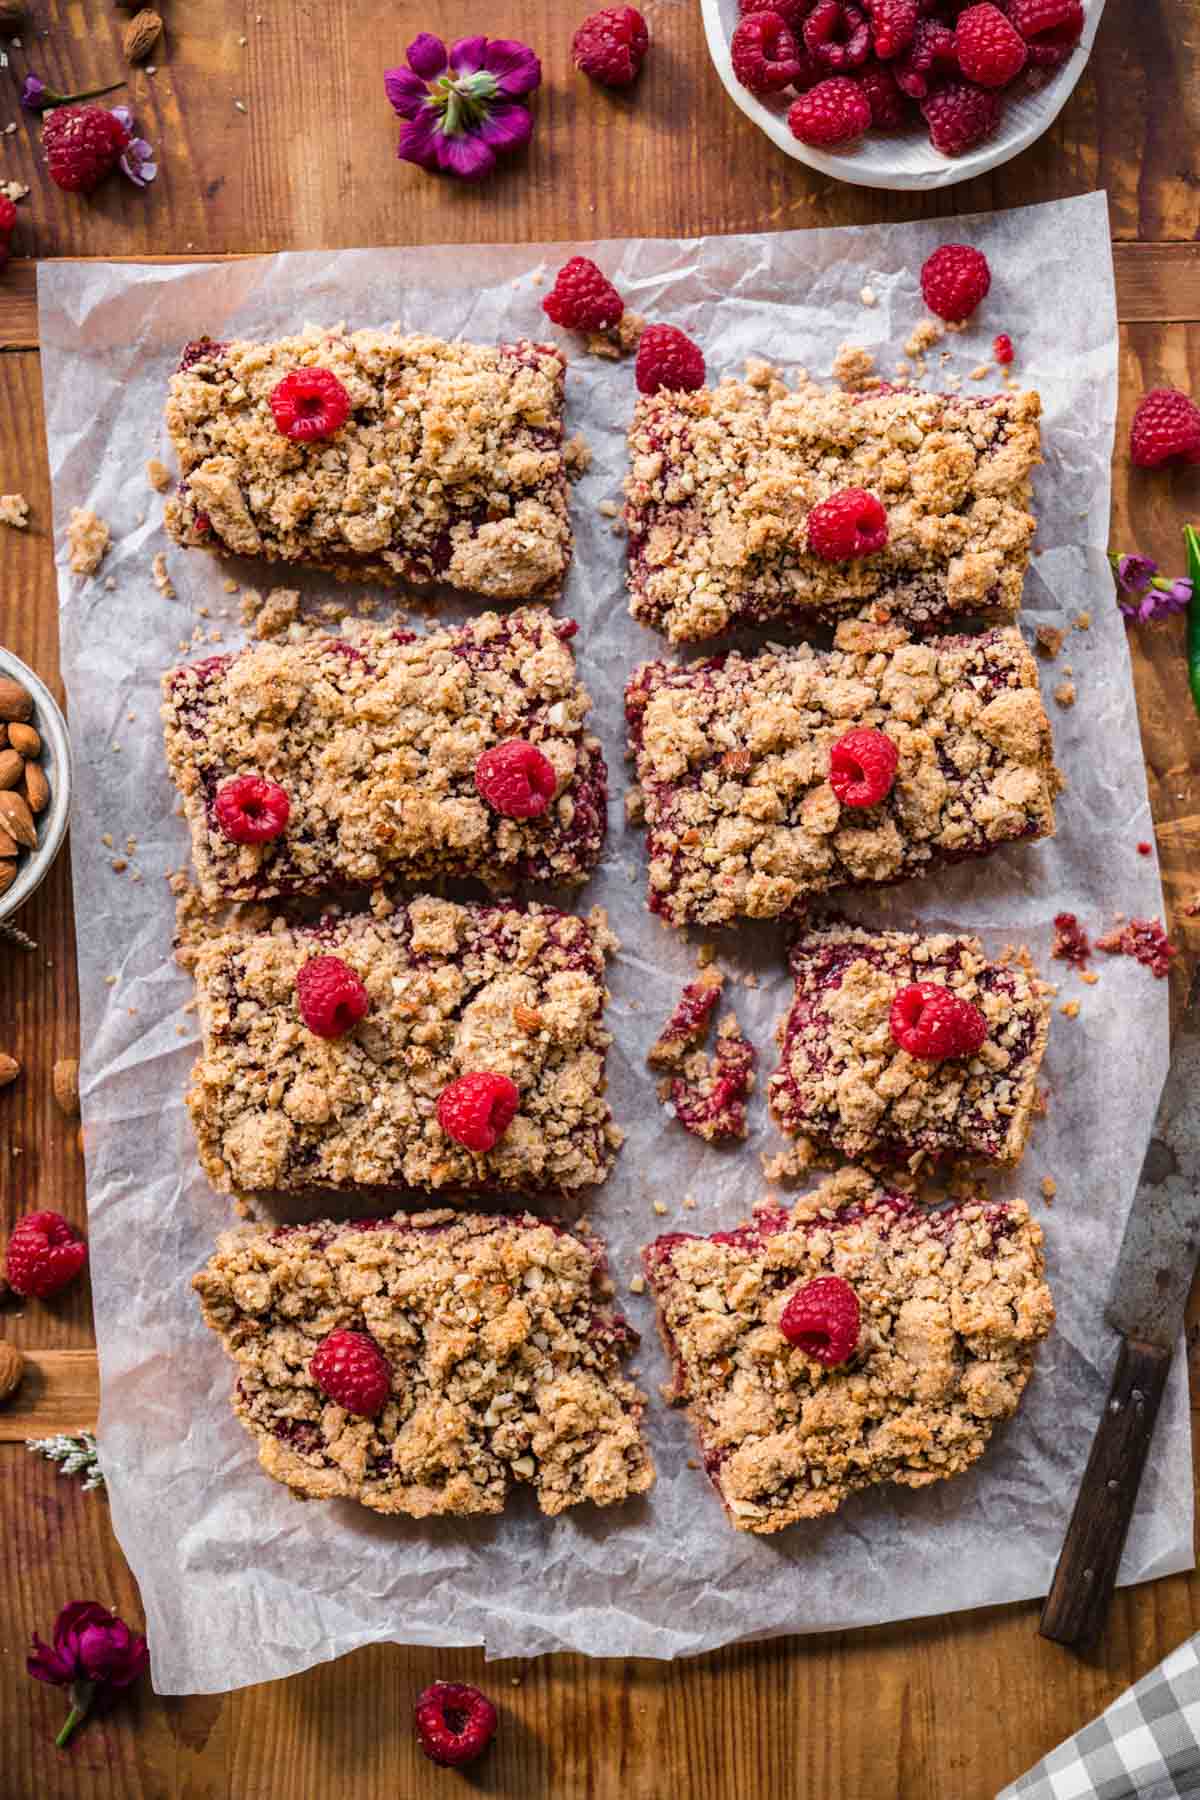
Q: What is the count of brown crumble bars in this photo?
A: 8